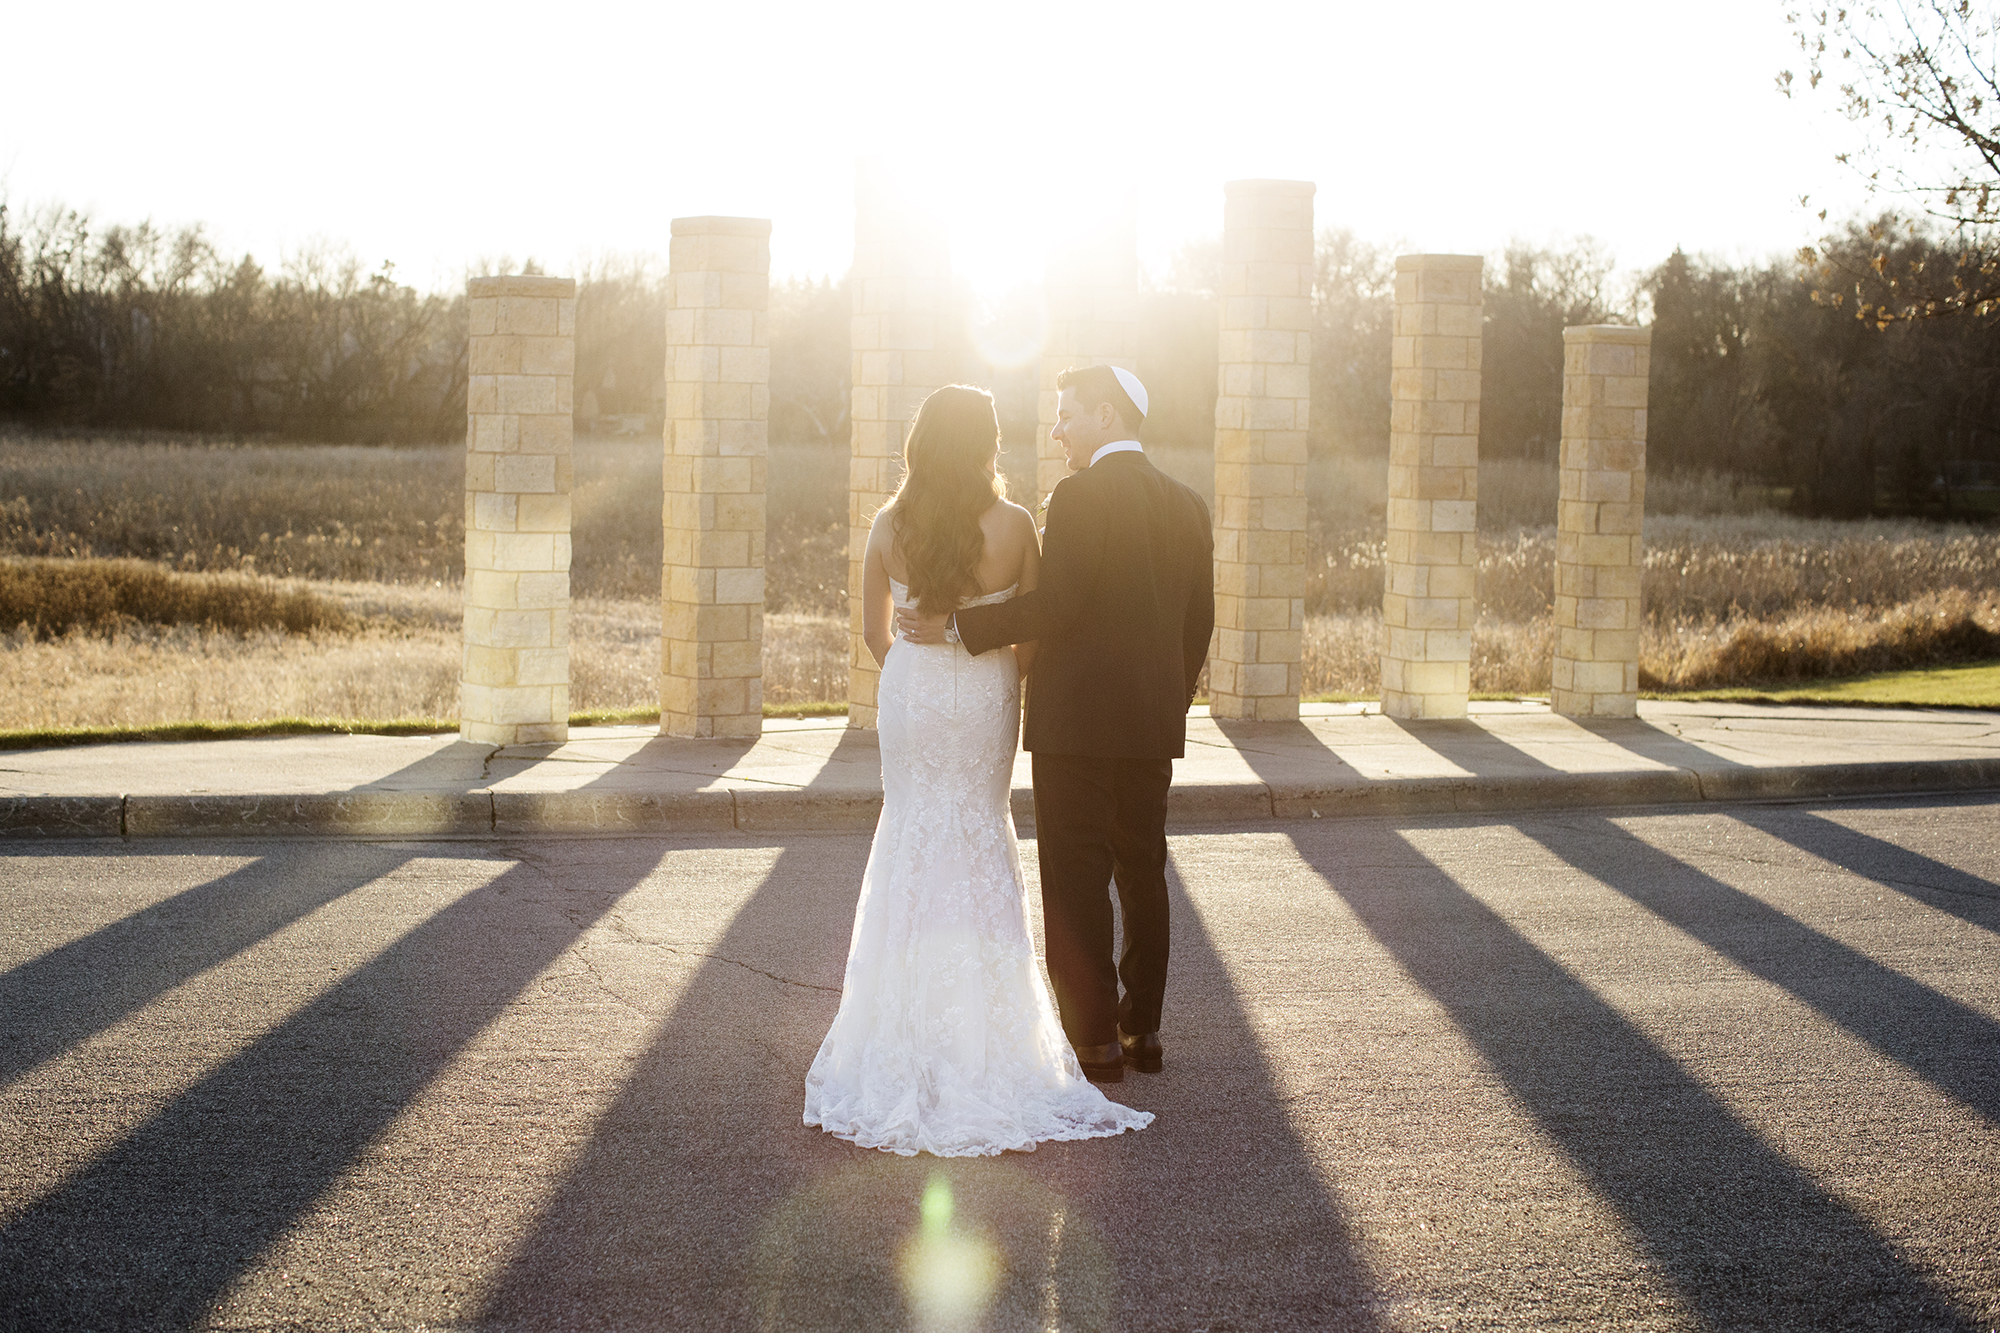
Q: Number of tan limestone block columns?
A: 7